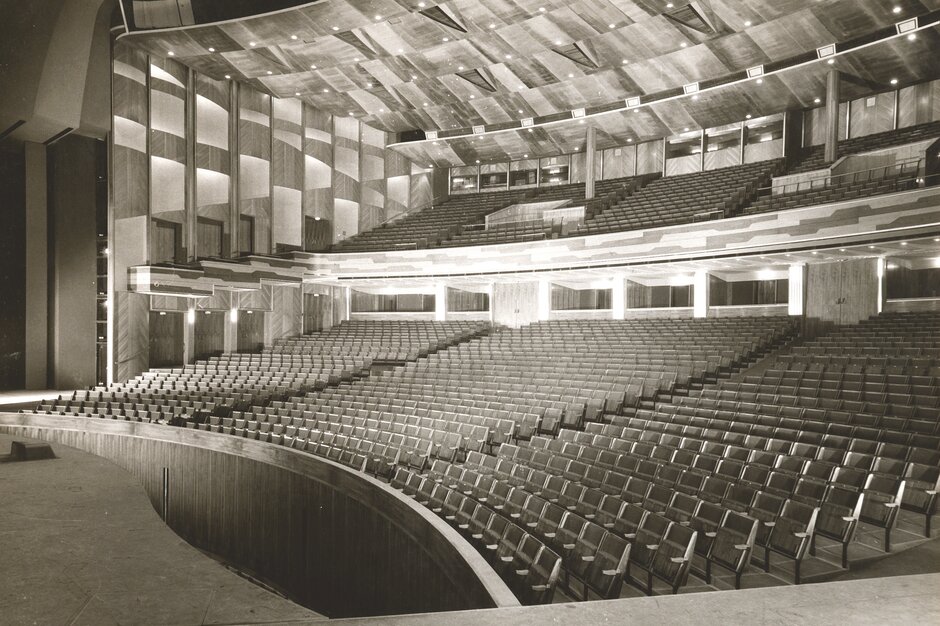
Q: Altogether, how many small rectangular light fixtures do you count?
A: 9